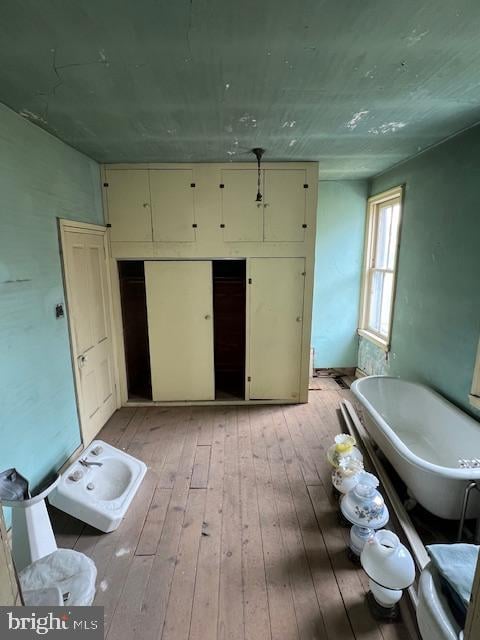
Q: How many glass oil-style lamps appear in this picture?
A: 4